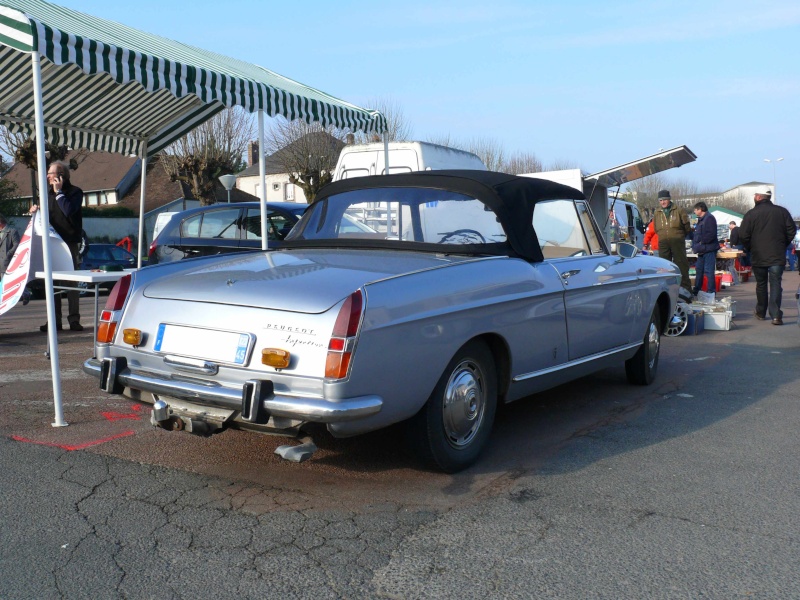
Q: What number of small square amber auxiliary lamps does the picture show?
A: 2